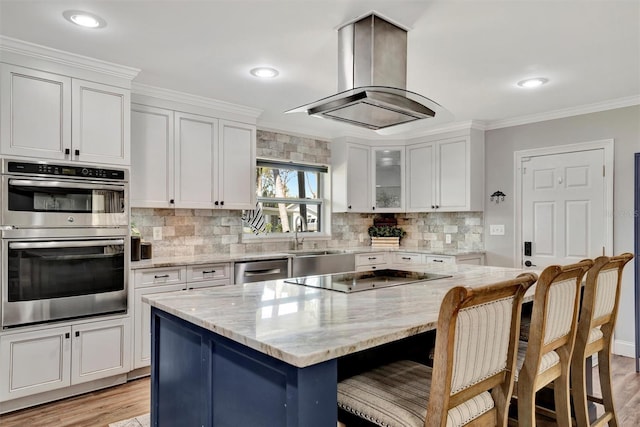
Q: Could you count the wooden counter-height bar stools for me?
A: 3